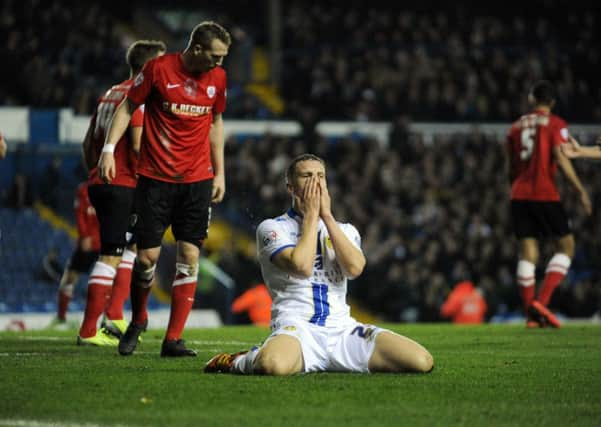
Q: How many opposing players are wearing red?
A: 4